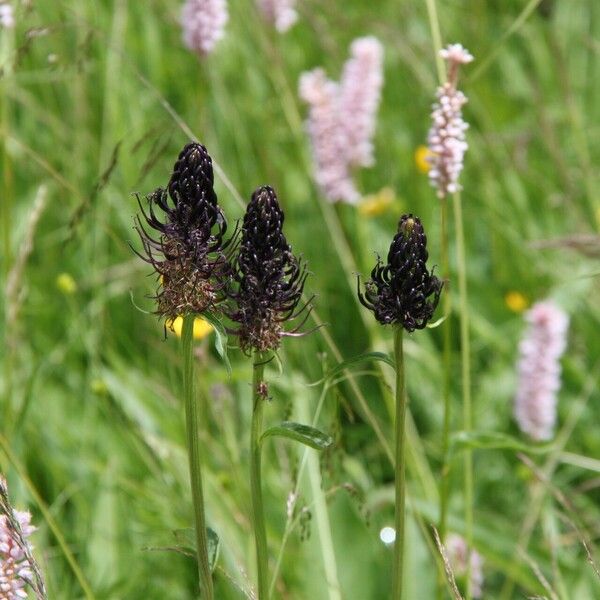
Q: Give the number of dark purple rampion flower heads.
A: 3